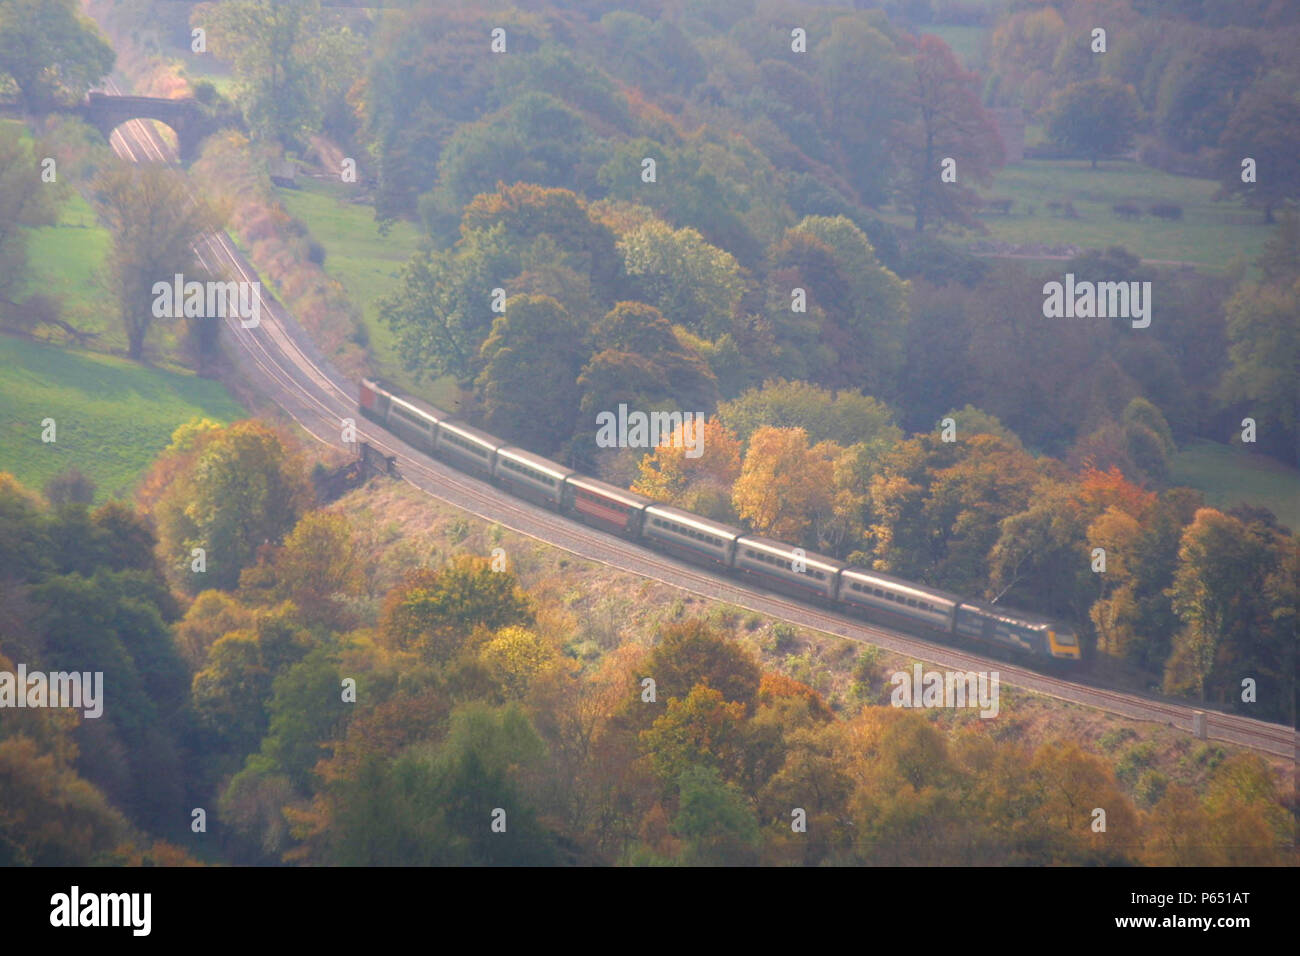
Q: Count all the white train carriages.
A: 6